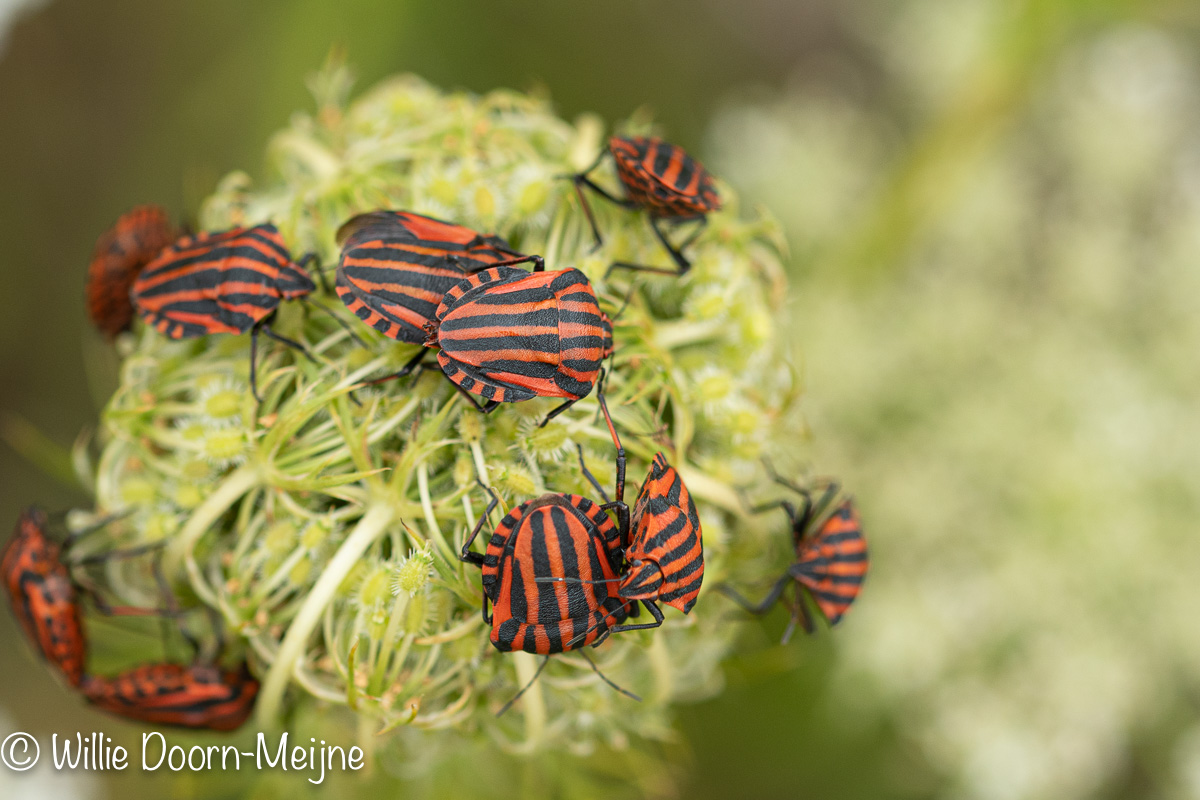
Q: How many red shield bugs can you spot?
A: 10